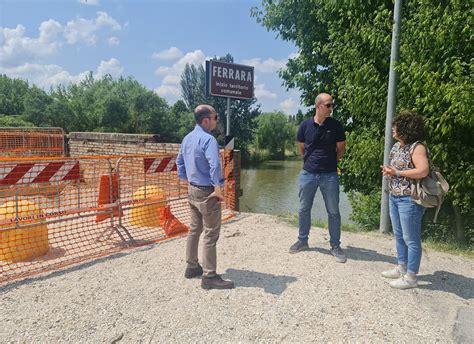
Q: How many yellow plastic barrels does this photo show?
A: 2